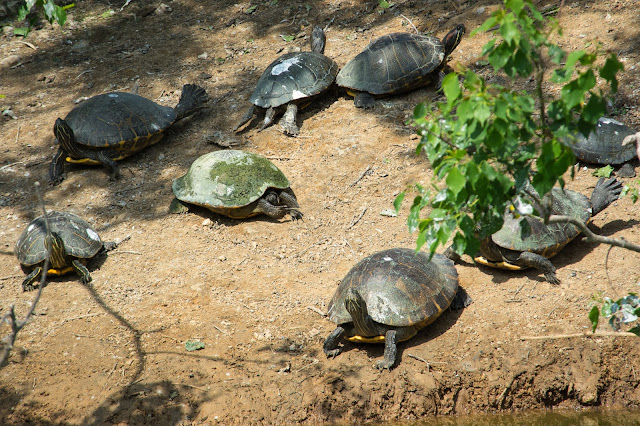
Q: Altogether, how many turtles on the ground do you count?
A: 8